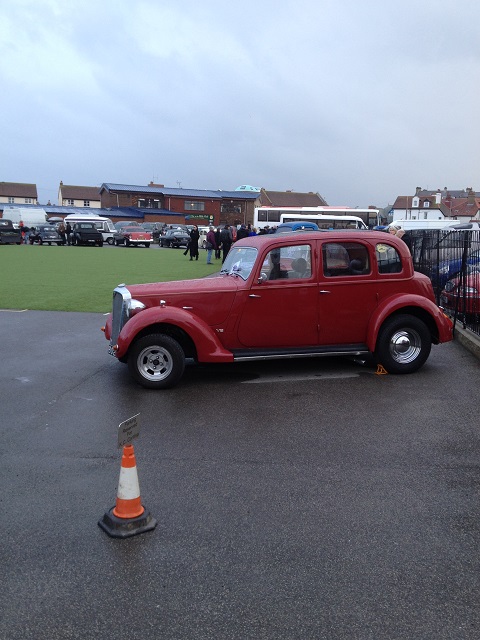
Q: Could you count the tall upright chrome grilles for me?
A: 1